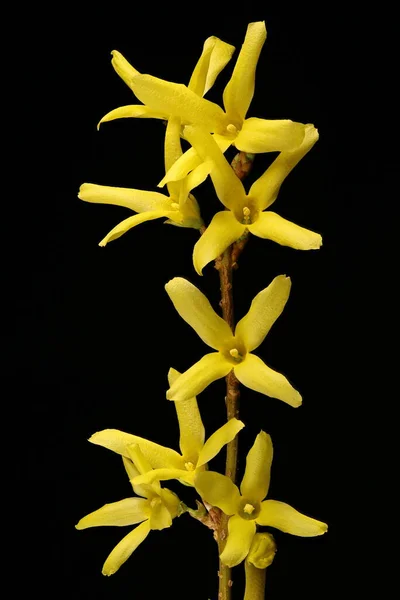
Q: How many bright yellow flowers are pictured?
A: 8